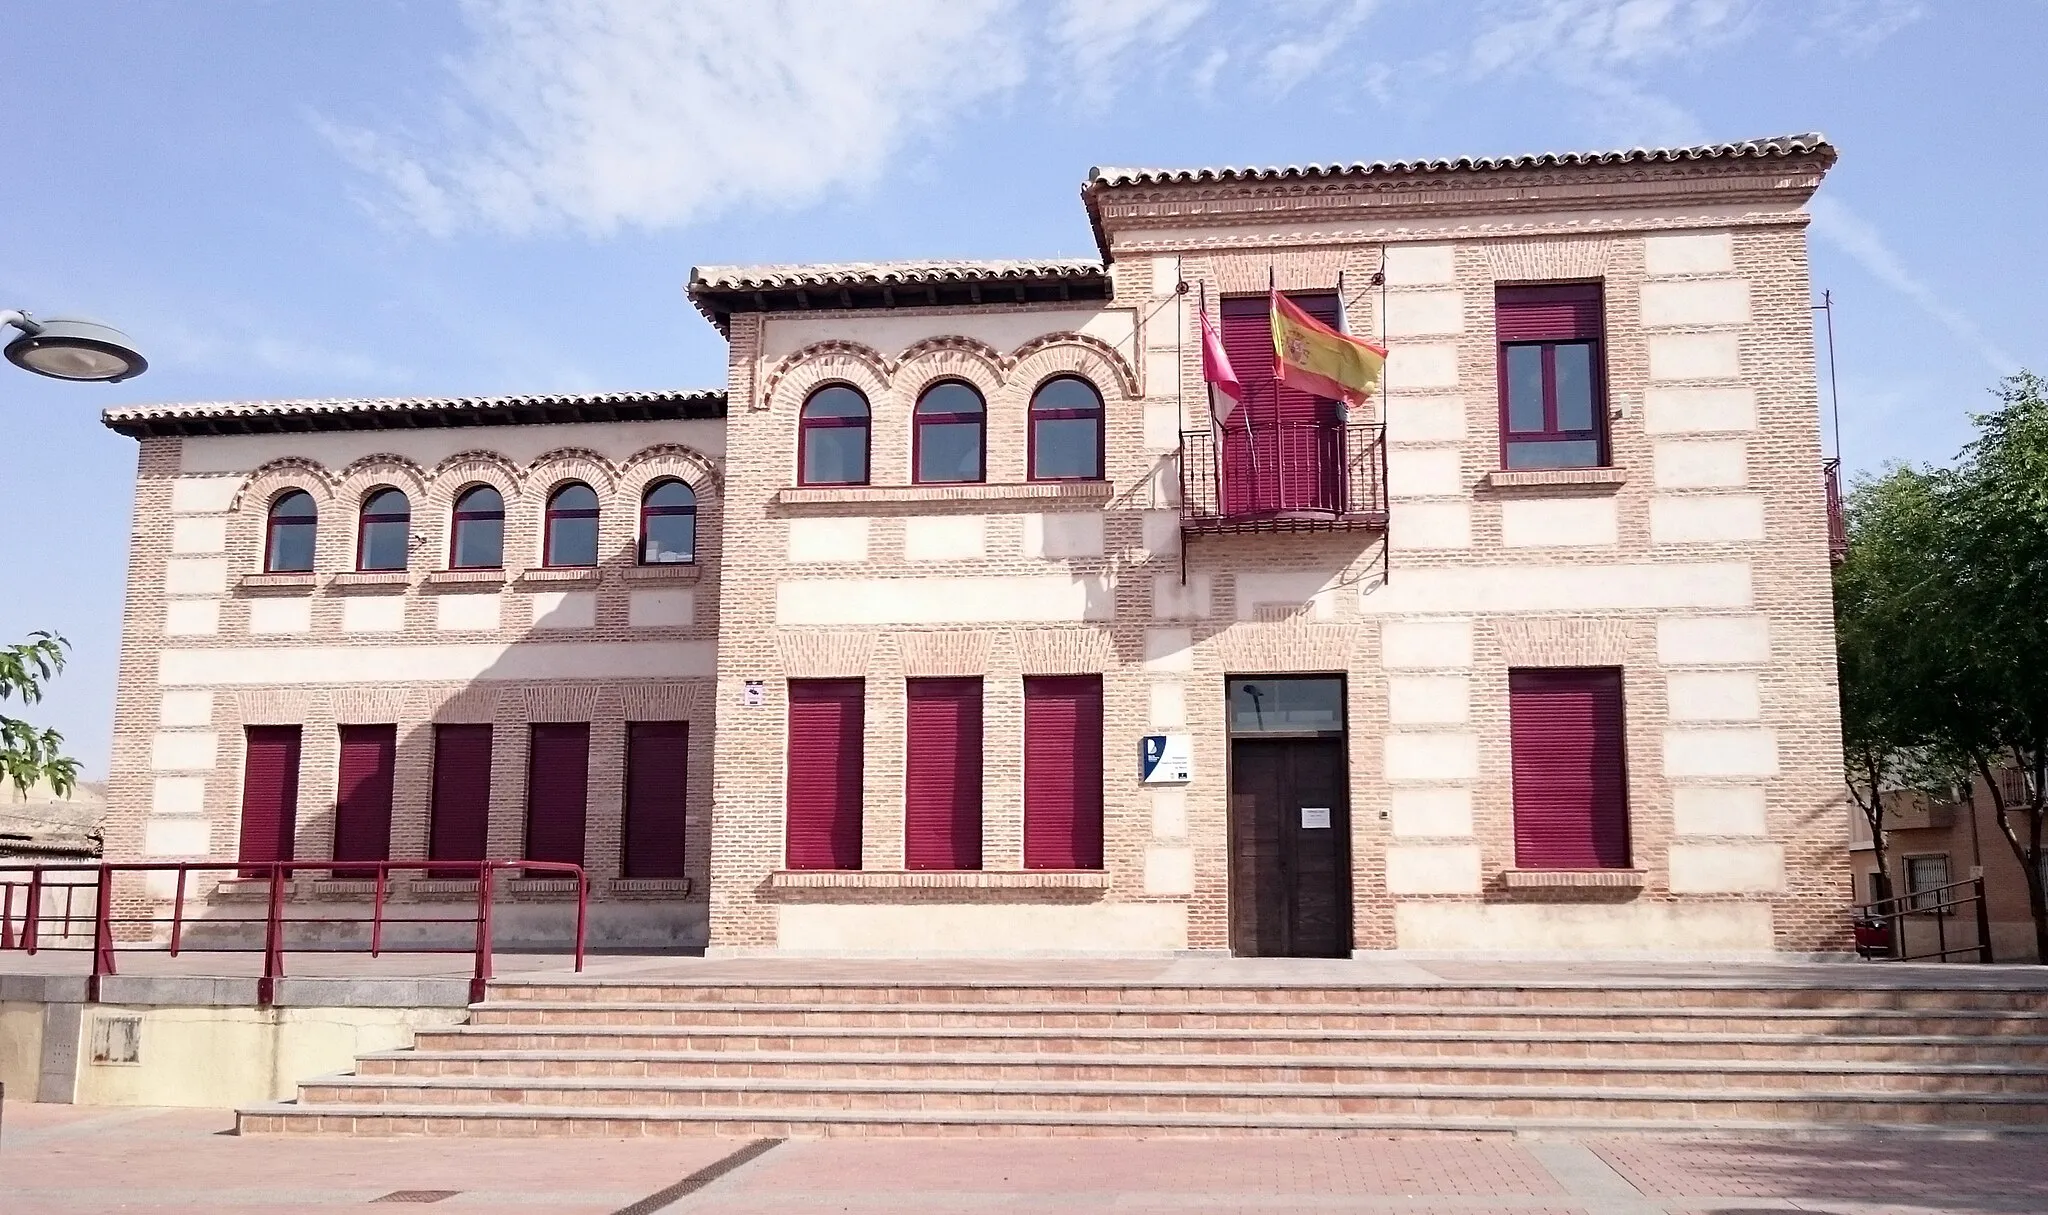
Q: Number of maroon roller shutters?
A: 11